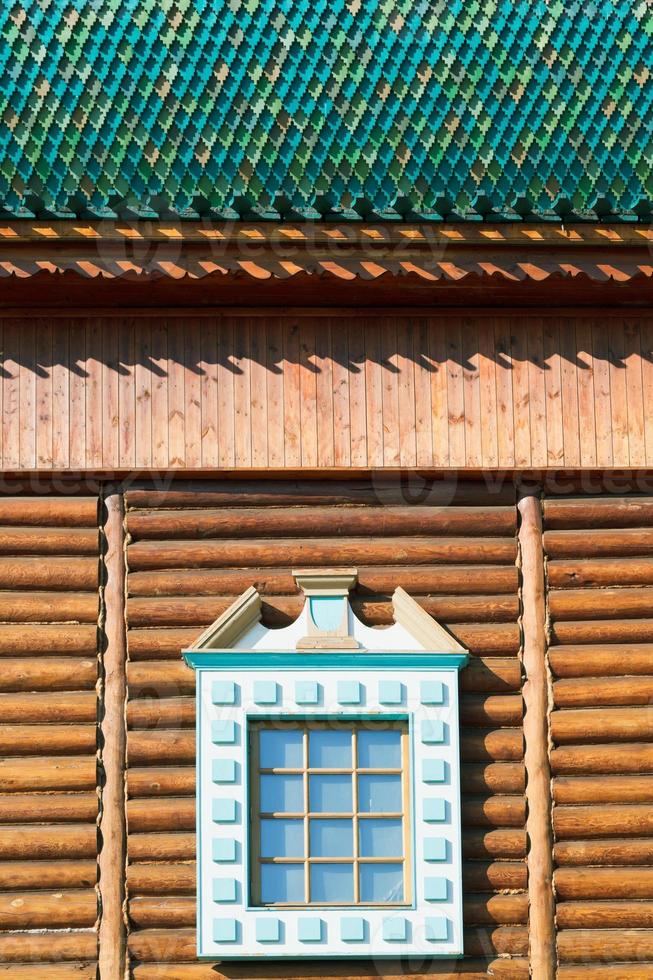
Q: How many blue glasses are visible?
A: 12